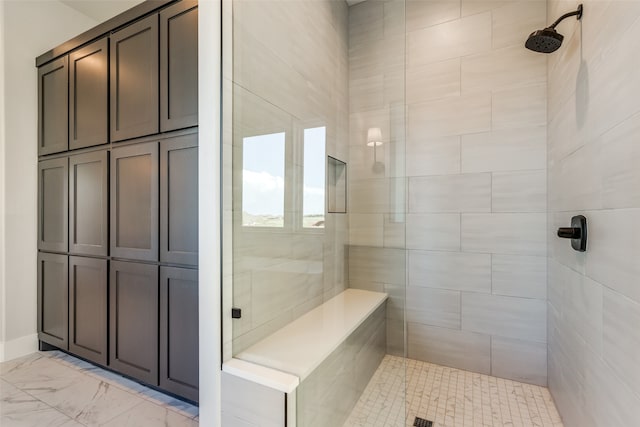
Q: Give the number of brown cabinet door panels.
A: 12